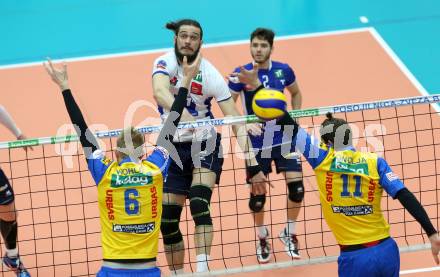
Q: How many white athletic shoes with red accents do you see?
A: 2